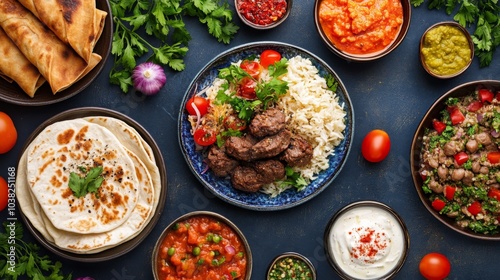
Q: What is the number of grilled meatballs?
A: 7